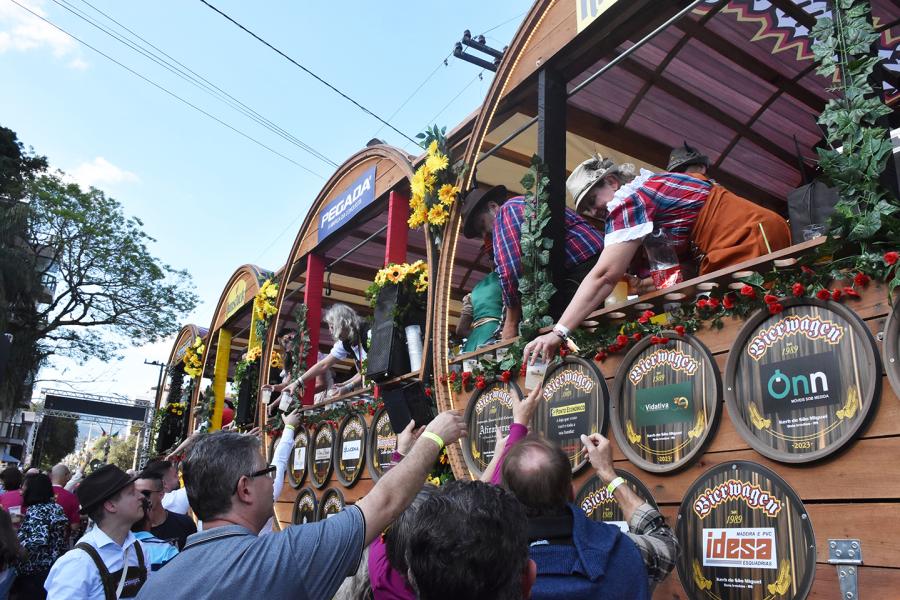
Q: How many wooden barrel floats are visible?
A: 4